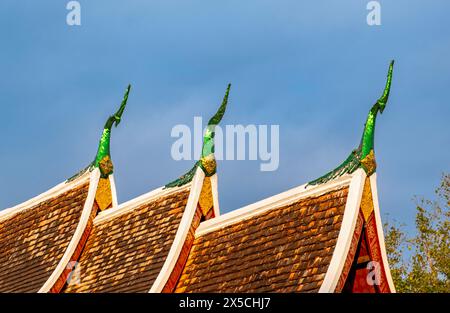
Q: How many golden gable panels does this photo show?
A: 3